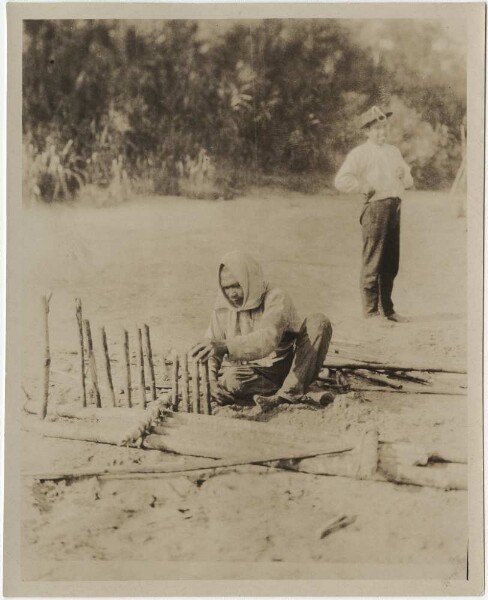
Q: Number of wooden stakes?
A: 11